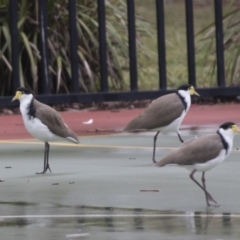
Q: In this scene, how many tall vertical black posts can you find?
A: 8